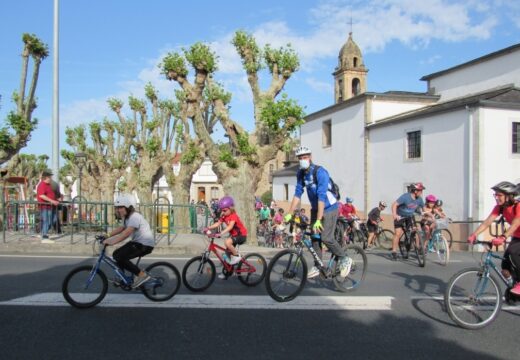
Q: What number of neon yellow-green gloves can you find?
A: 2